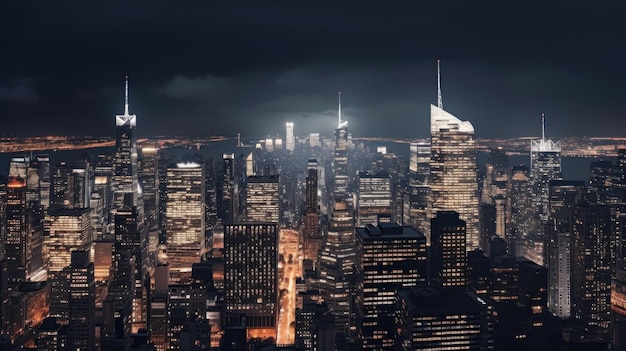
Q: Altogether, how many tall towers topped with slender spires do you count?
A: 4